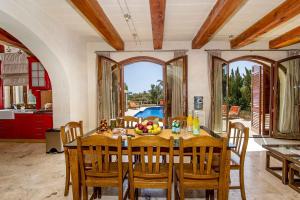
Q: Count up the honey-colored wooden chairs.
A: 8